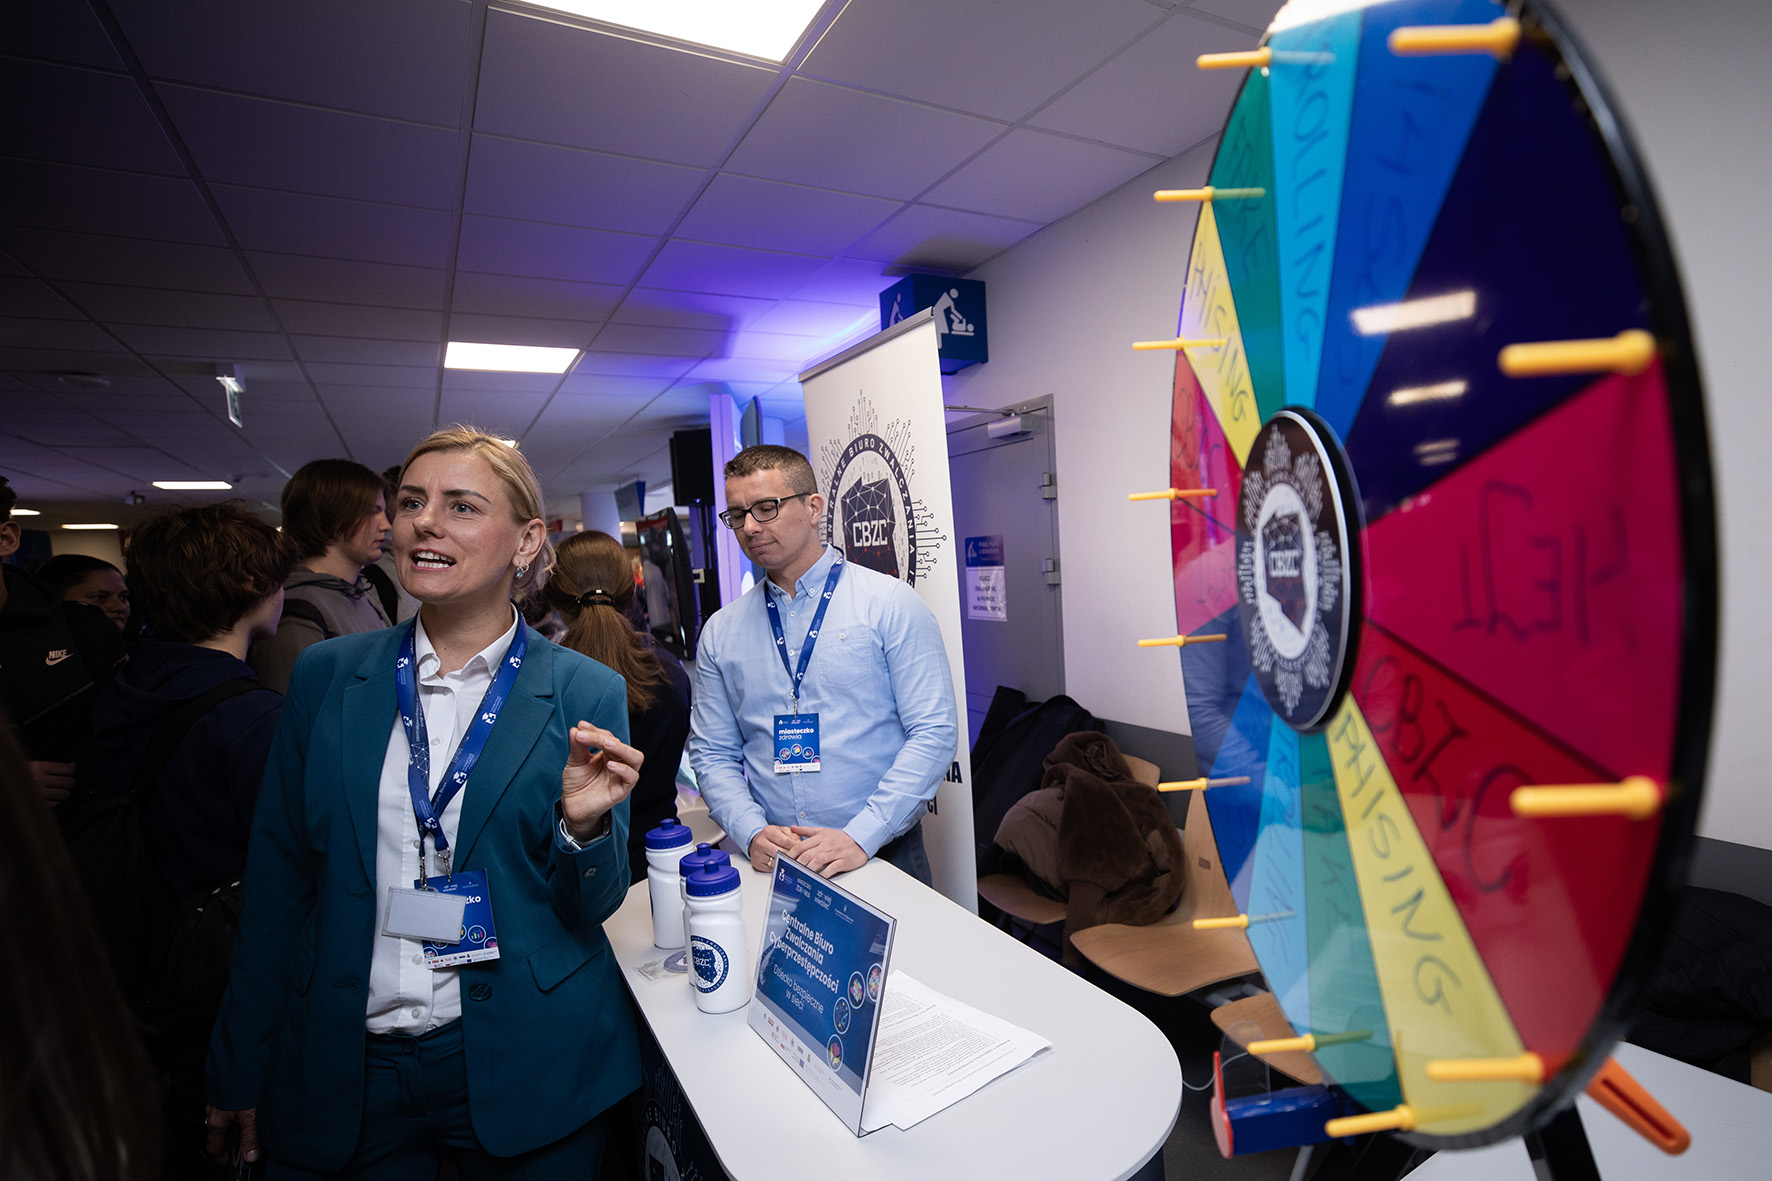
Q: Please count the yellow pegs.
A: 13